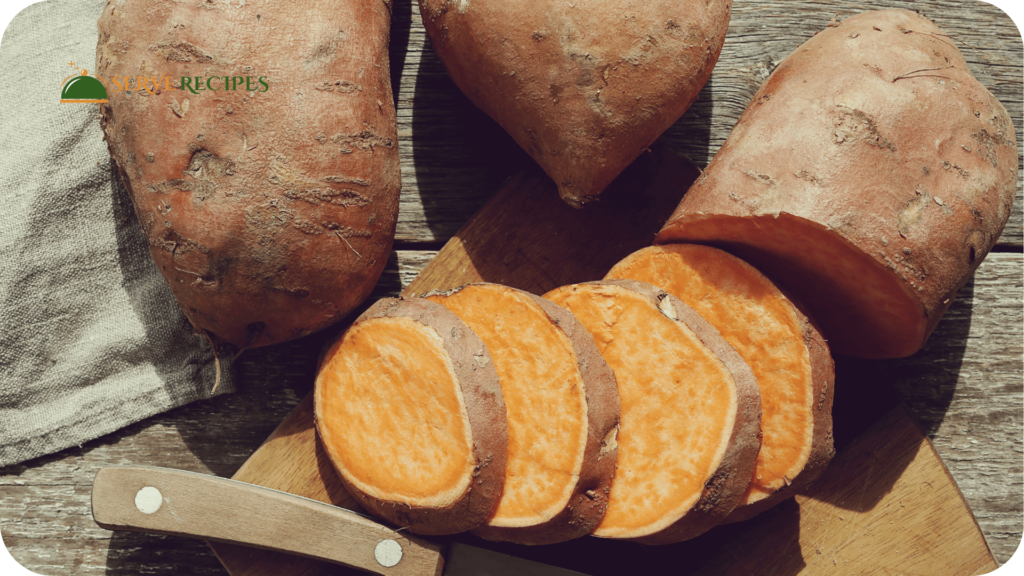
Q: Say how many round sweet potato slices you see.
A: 4